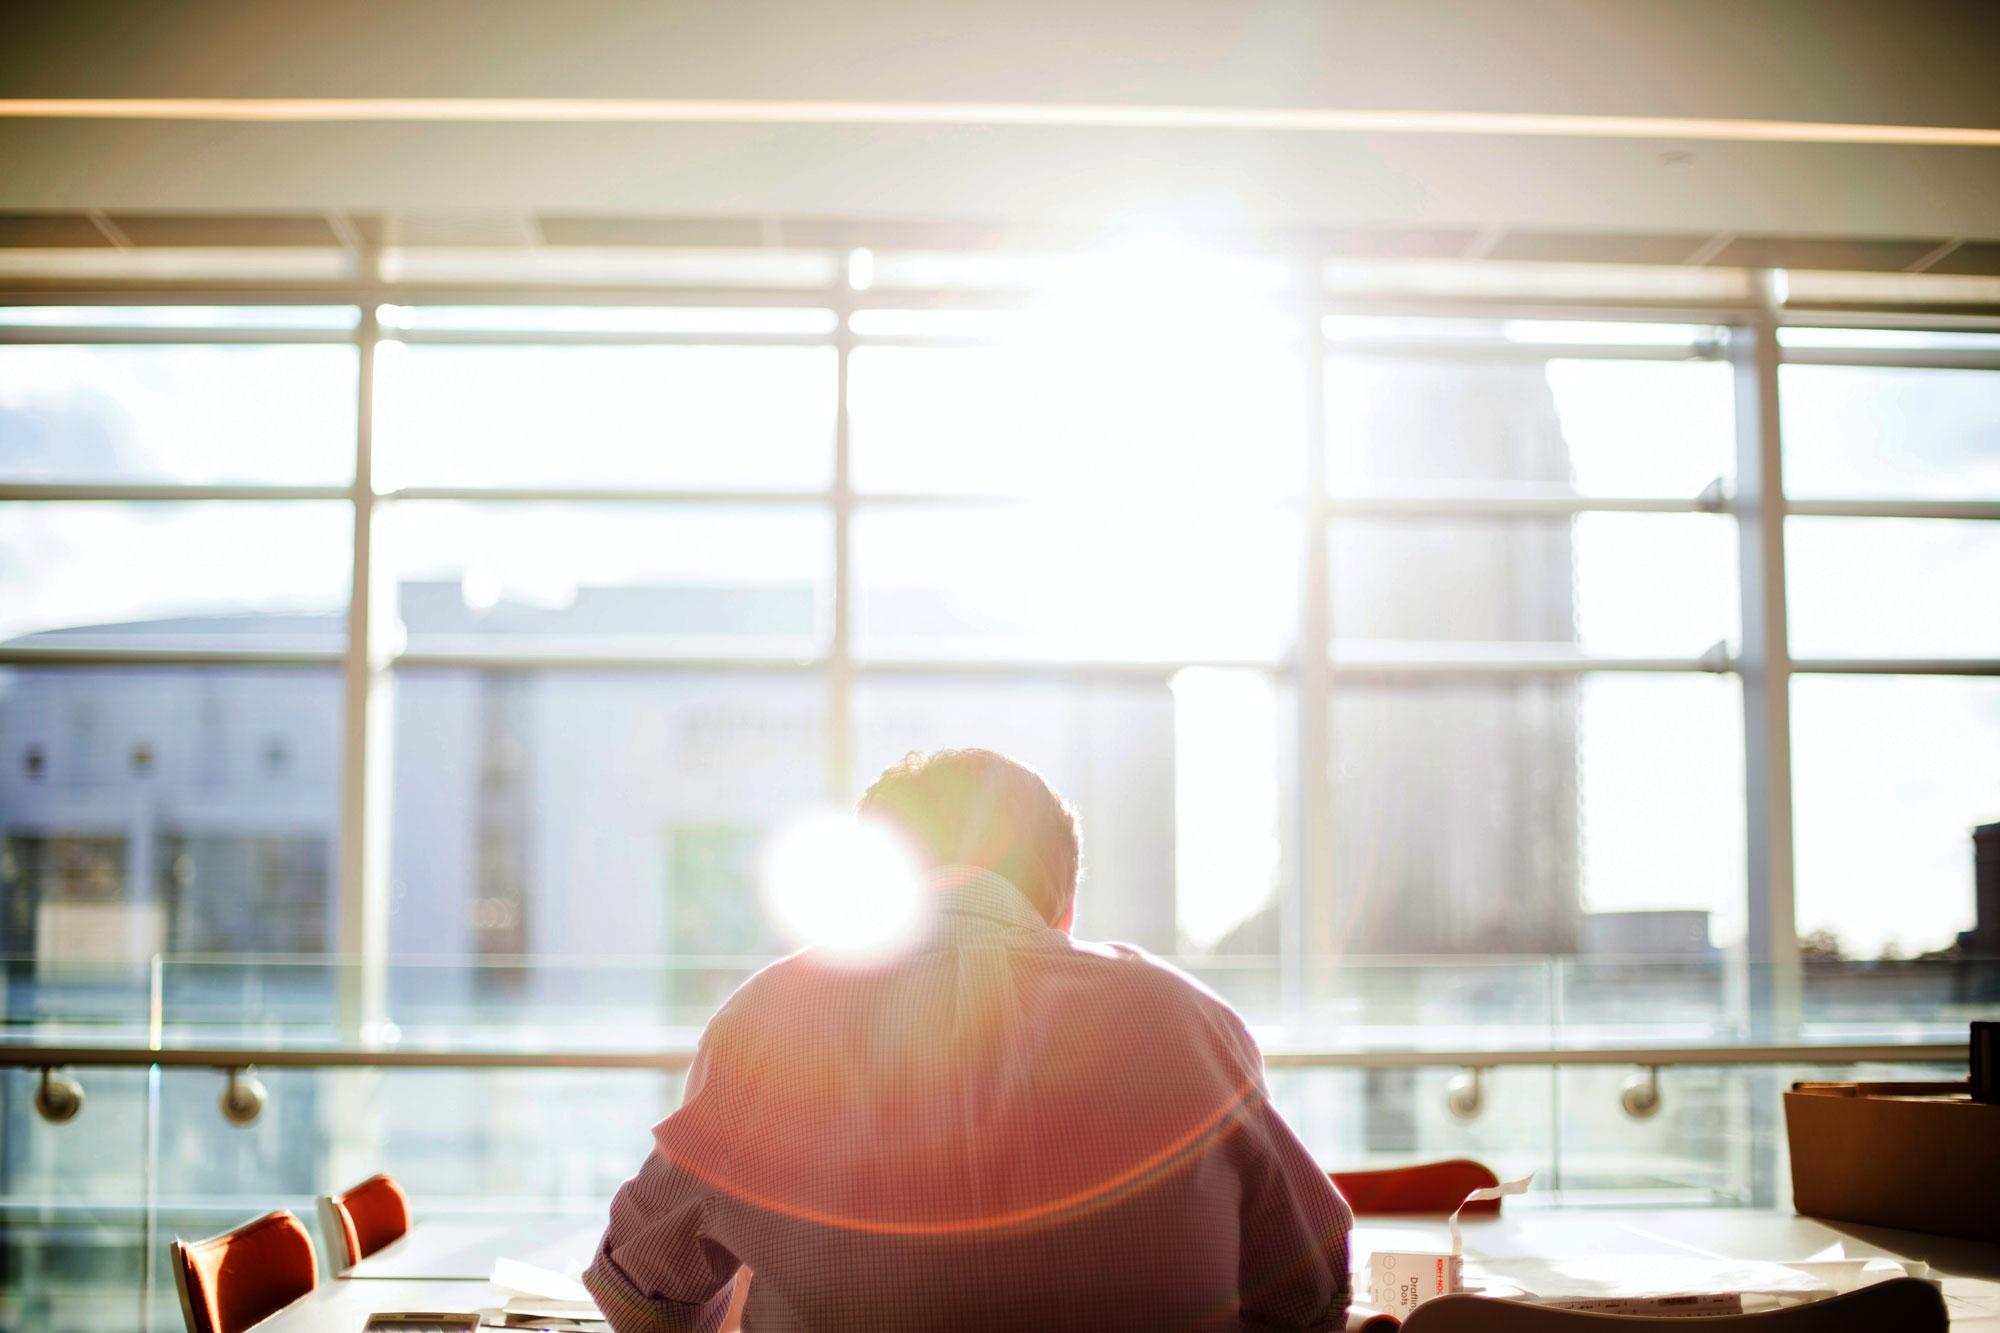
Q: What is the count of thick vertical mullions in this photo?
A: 4